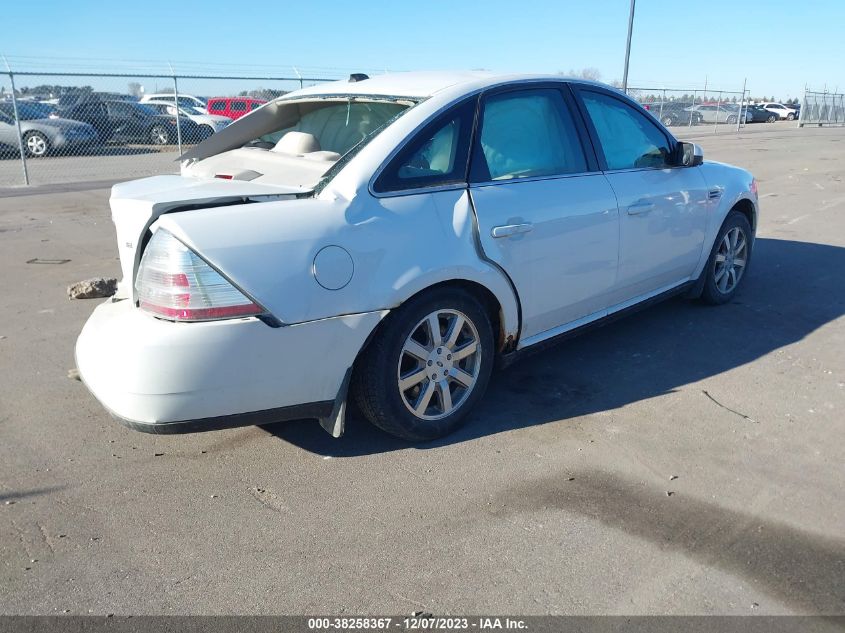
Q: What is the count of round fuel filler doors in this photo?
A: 1